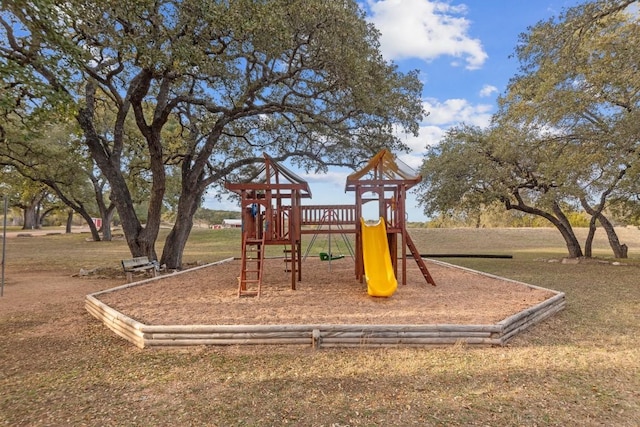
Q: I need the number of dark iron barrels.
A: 0